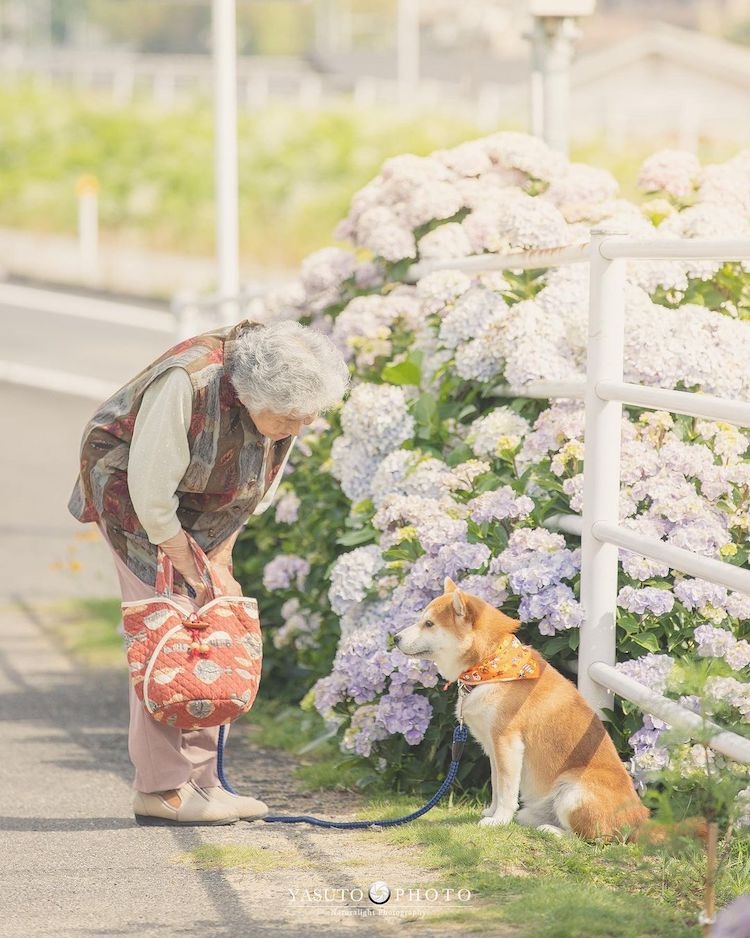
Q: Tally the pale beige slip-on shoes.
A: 2